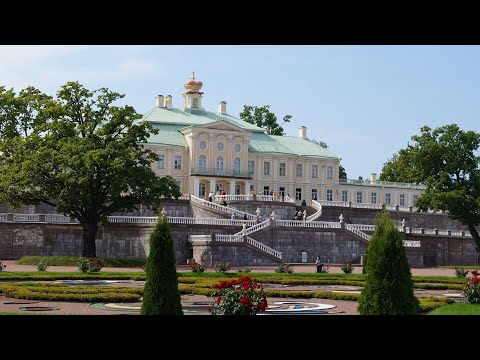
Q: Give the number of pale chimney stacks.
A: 5